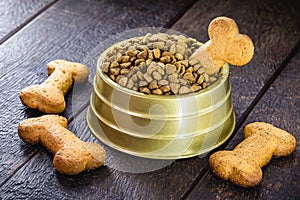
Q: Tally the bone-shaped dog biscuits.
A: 4